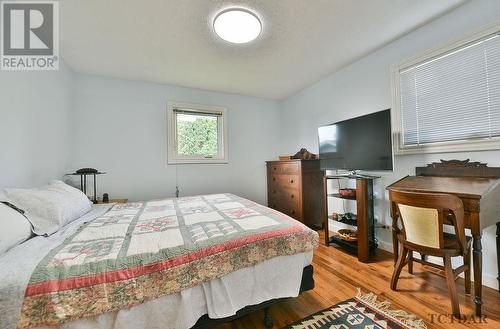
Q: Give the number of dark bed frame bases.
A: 1